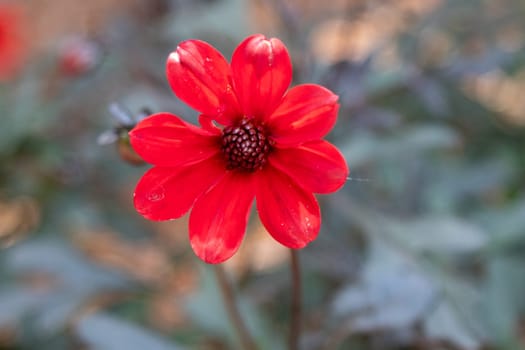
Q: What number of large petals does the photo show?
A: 8